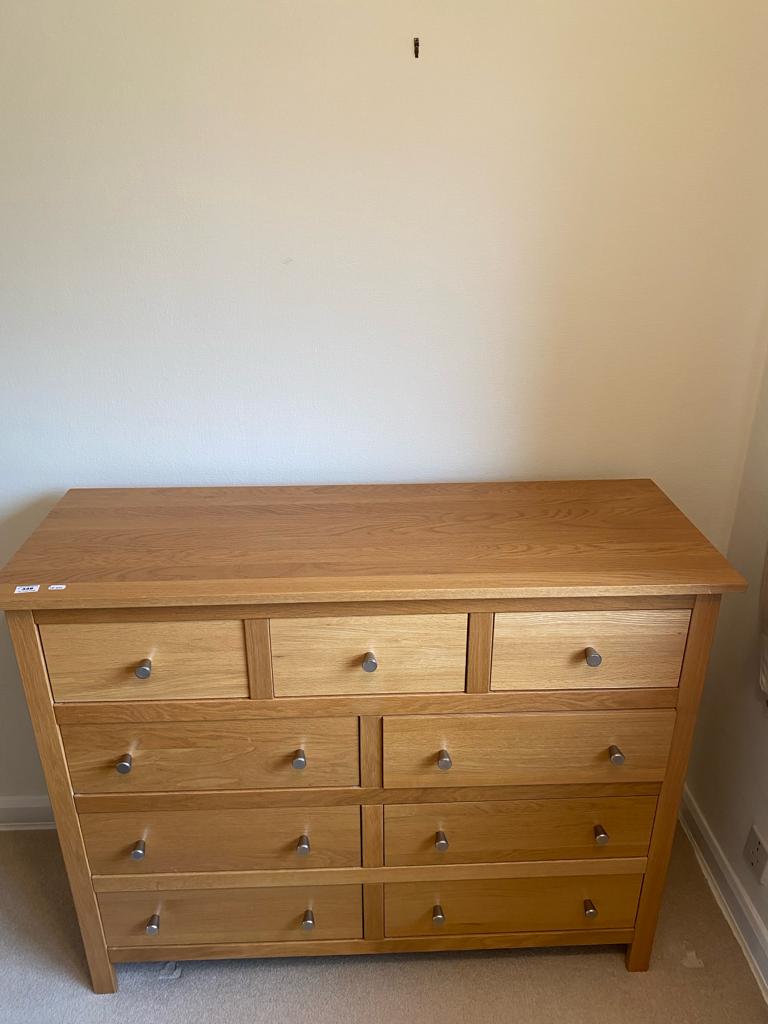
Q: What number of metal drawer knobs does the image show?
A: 15